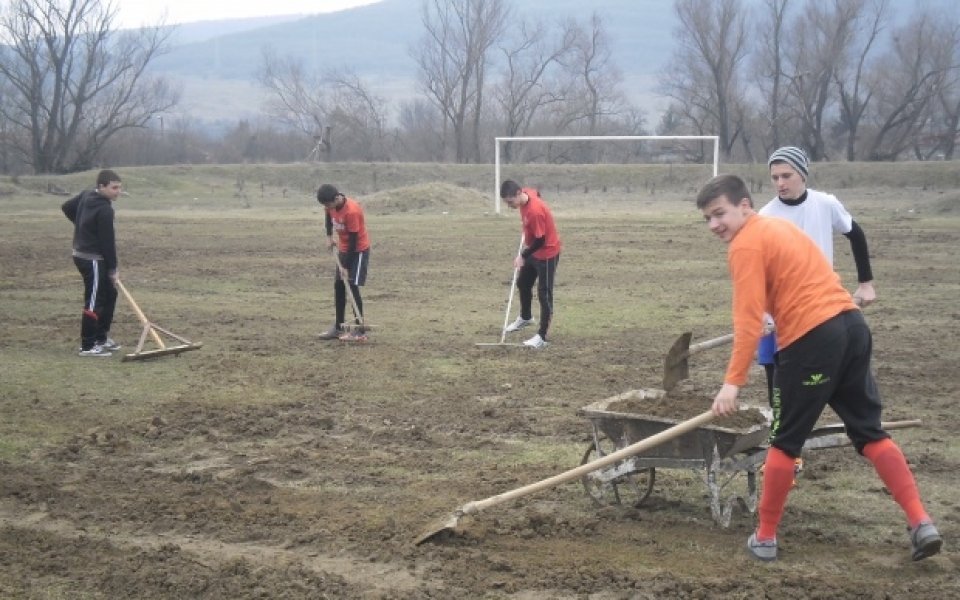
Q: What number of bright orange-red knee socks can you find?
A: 2